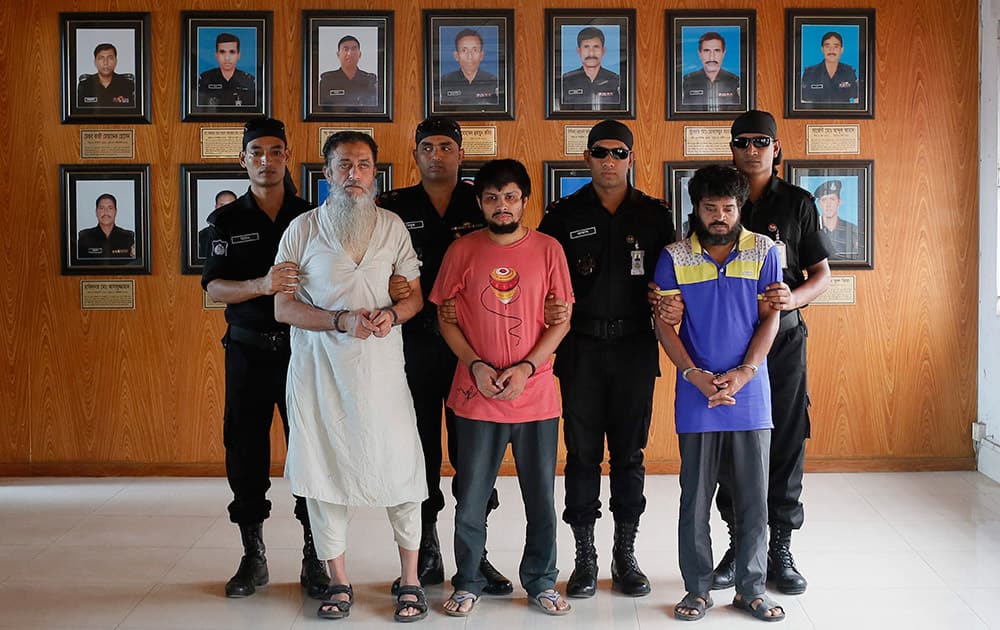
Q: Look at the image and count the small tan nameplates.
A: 10